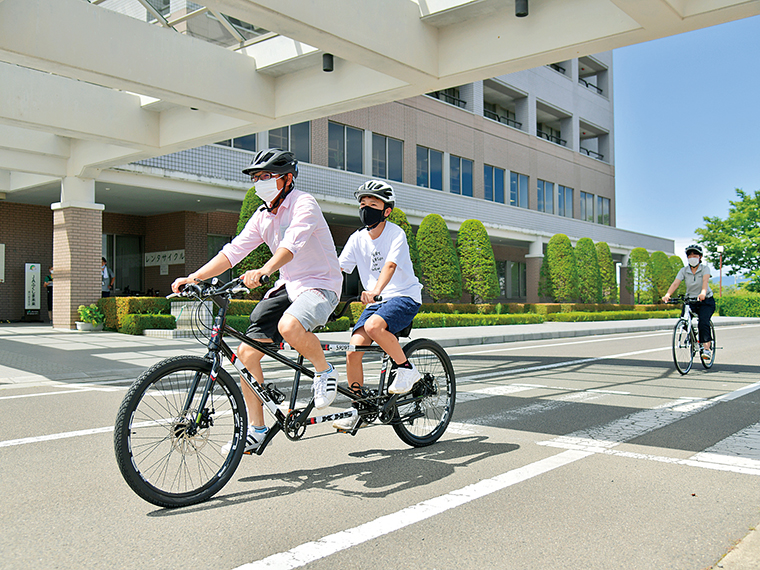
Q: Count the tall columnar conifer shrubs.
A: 10